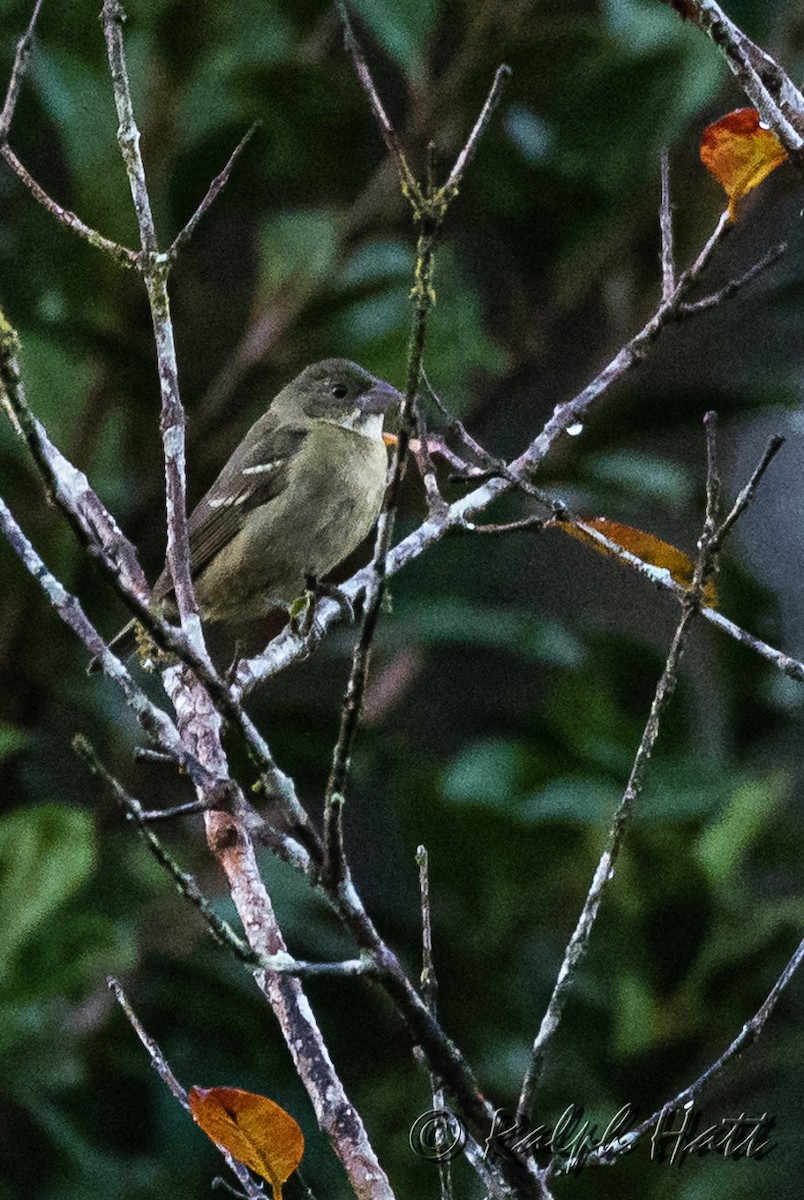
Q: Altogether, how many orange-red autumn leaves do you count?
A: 3